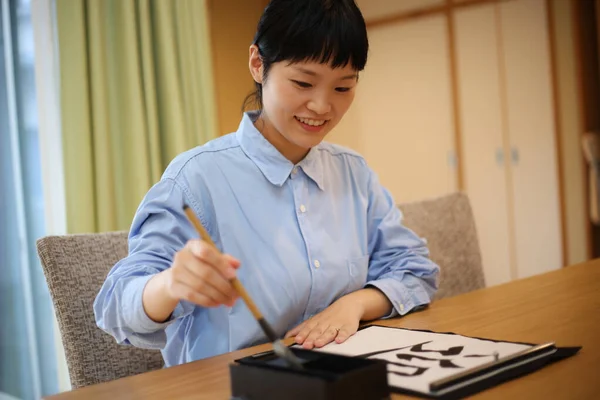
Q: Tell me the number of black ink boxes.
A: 1